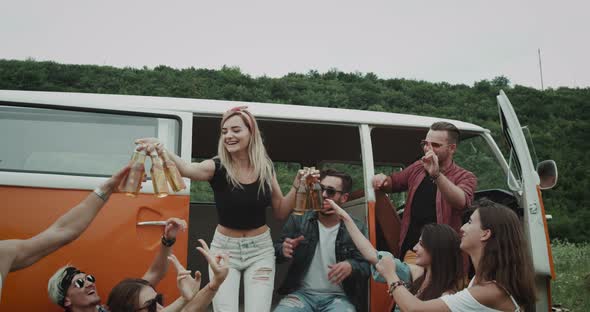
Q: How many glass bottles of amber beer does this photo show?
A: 6